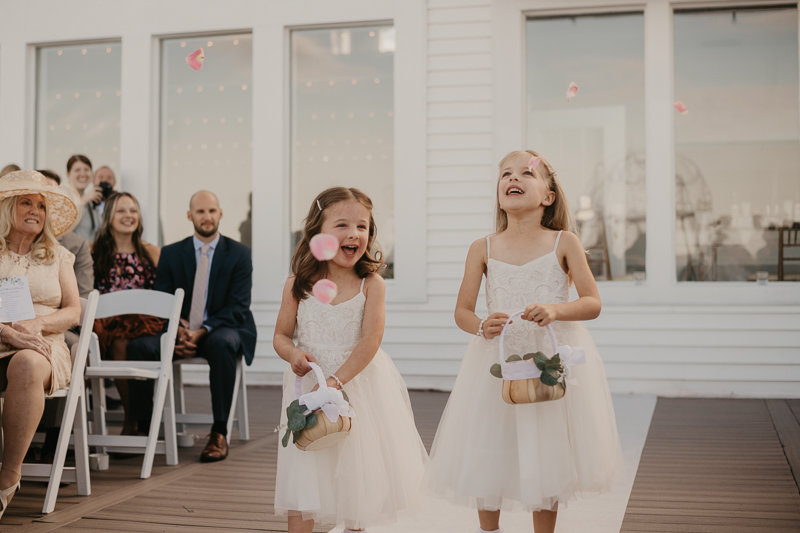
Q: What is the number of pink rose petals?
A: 6